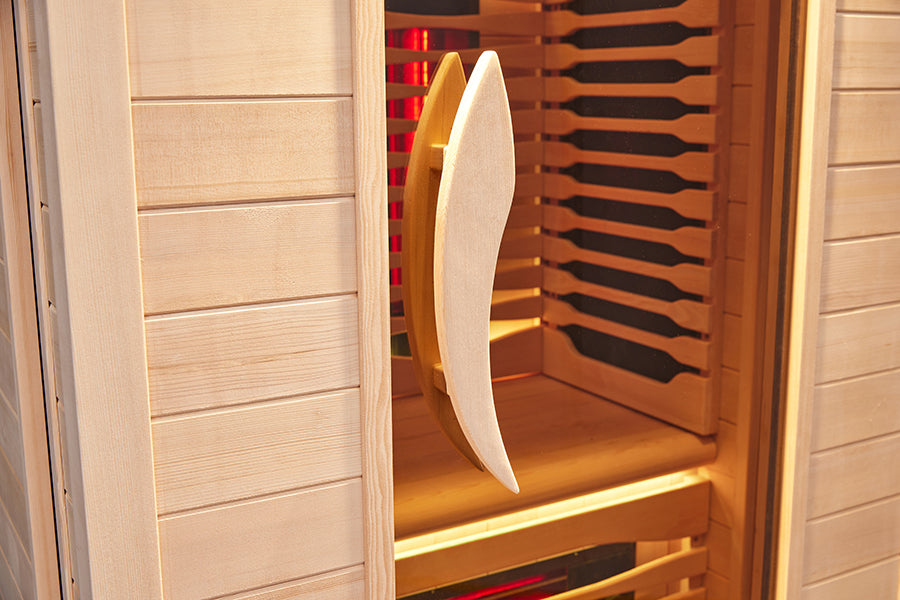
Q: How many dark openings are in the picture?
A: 11